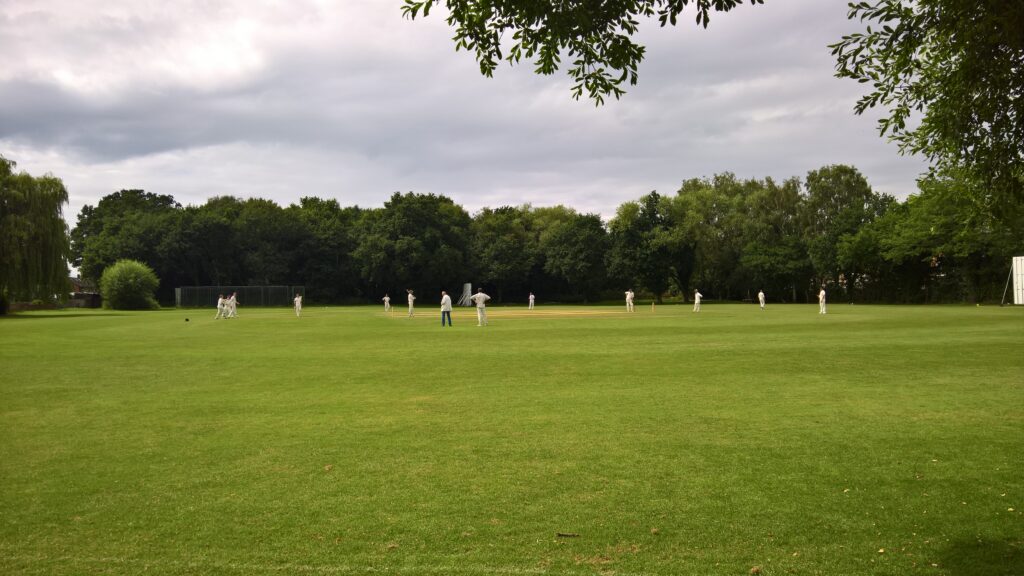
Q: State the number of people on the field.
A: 13